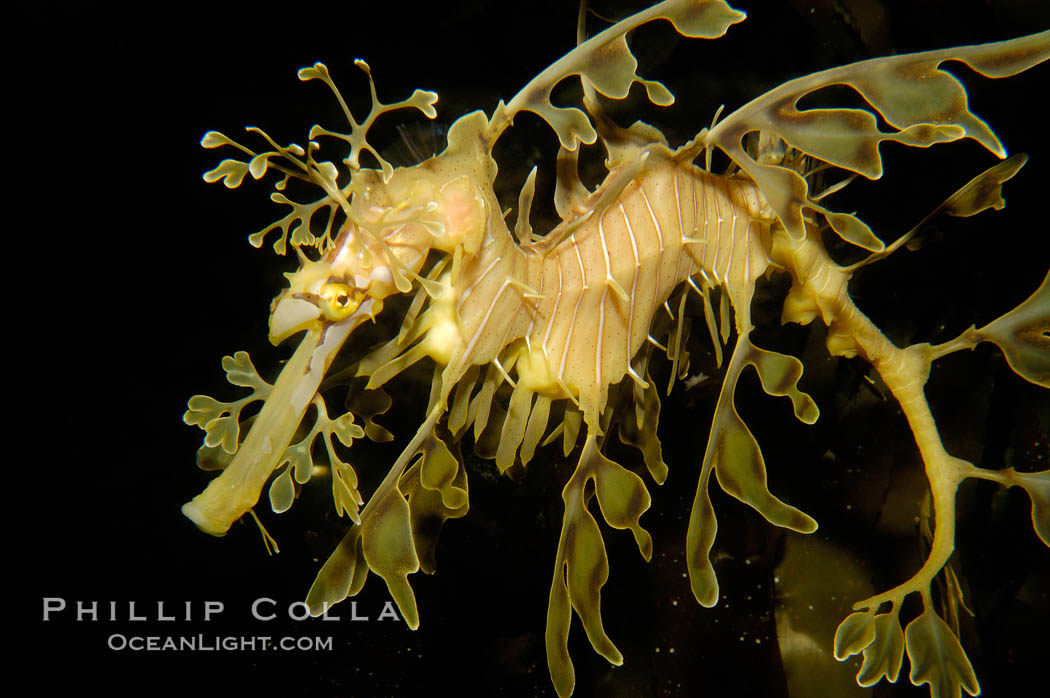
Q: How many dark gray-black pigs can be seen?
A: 0